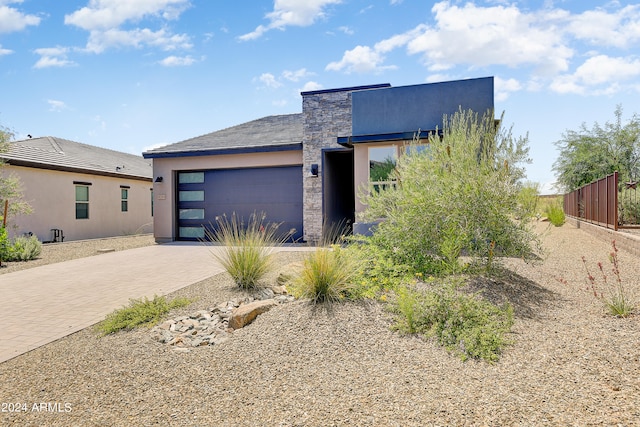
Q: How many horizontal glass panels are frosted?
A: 4